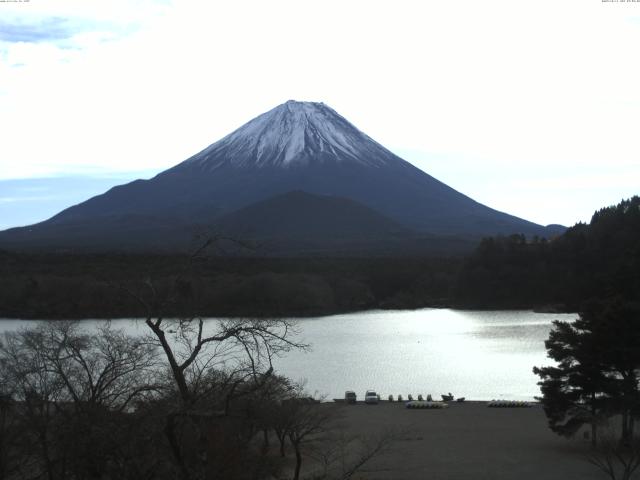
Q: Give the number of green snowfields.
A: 0